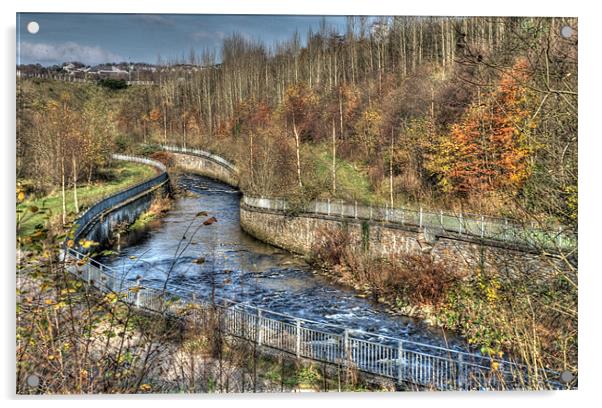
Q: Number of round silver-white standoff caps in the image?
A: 4